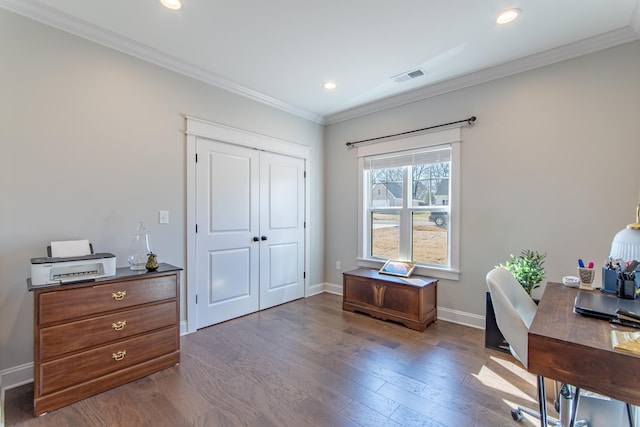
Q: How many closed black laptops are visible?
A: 1